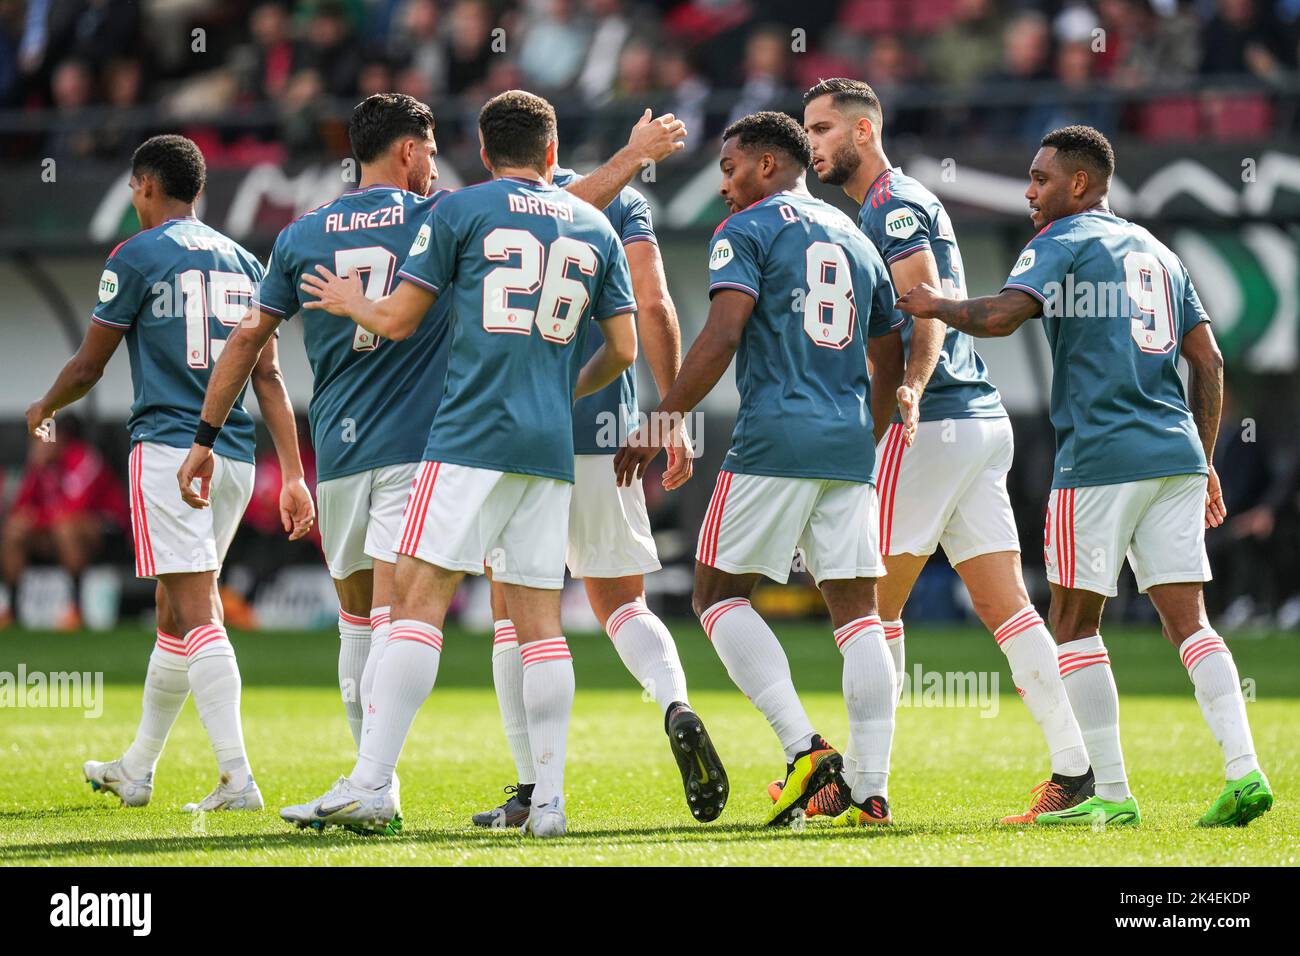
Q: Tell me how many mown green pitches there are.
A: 1